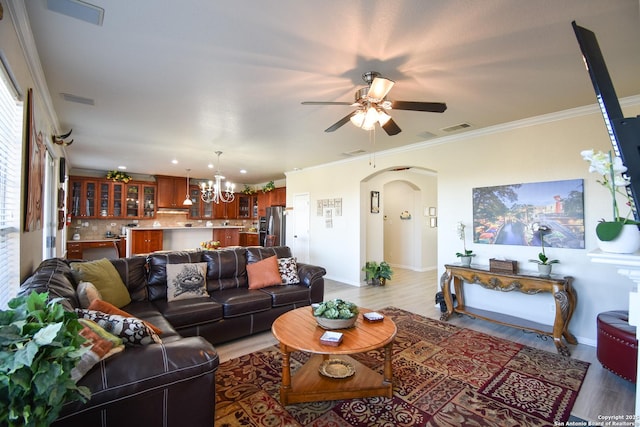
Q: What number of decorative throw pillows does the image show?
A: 8